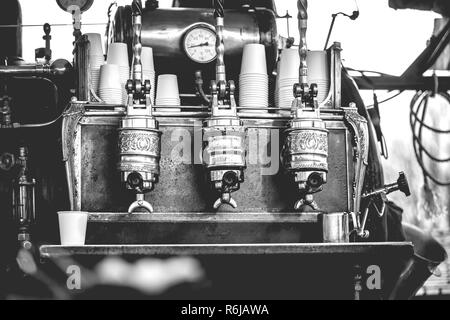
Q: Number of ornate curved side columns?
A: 2